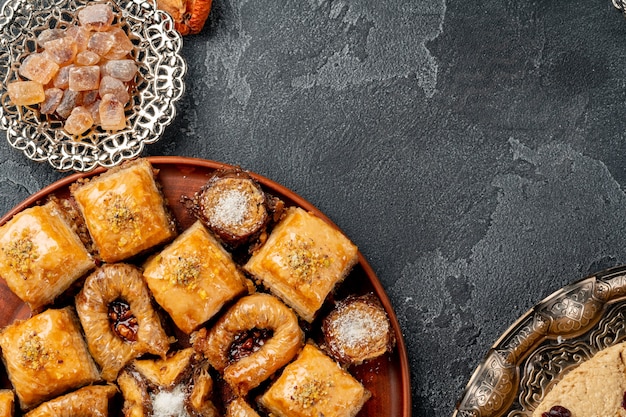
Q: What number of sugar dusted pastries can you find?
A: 3